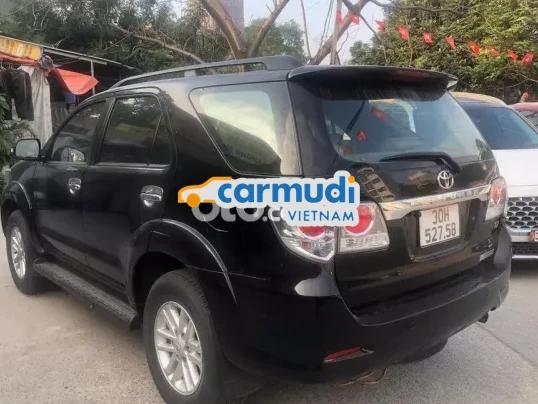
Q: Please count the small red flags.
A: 10